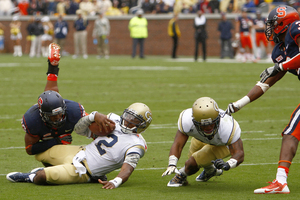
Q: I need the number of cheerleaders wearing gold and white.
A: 2